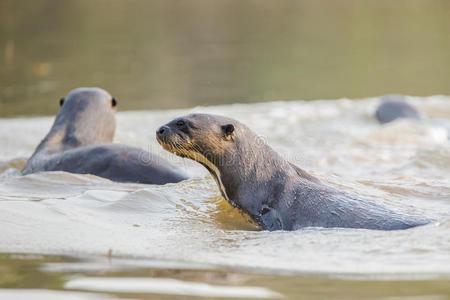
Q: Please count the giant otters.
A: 3